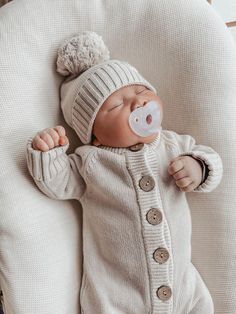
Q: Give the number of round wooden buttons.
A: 5